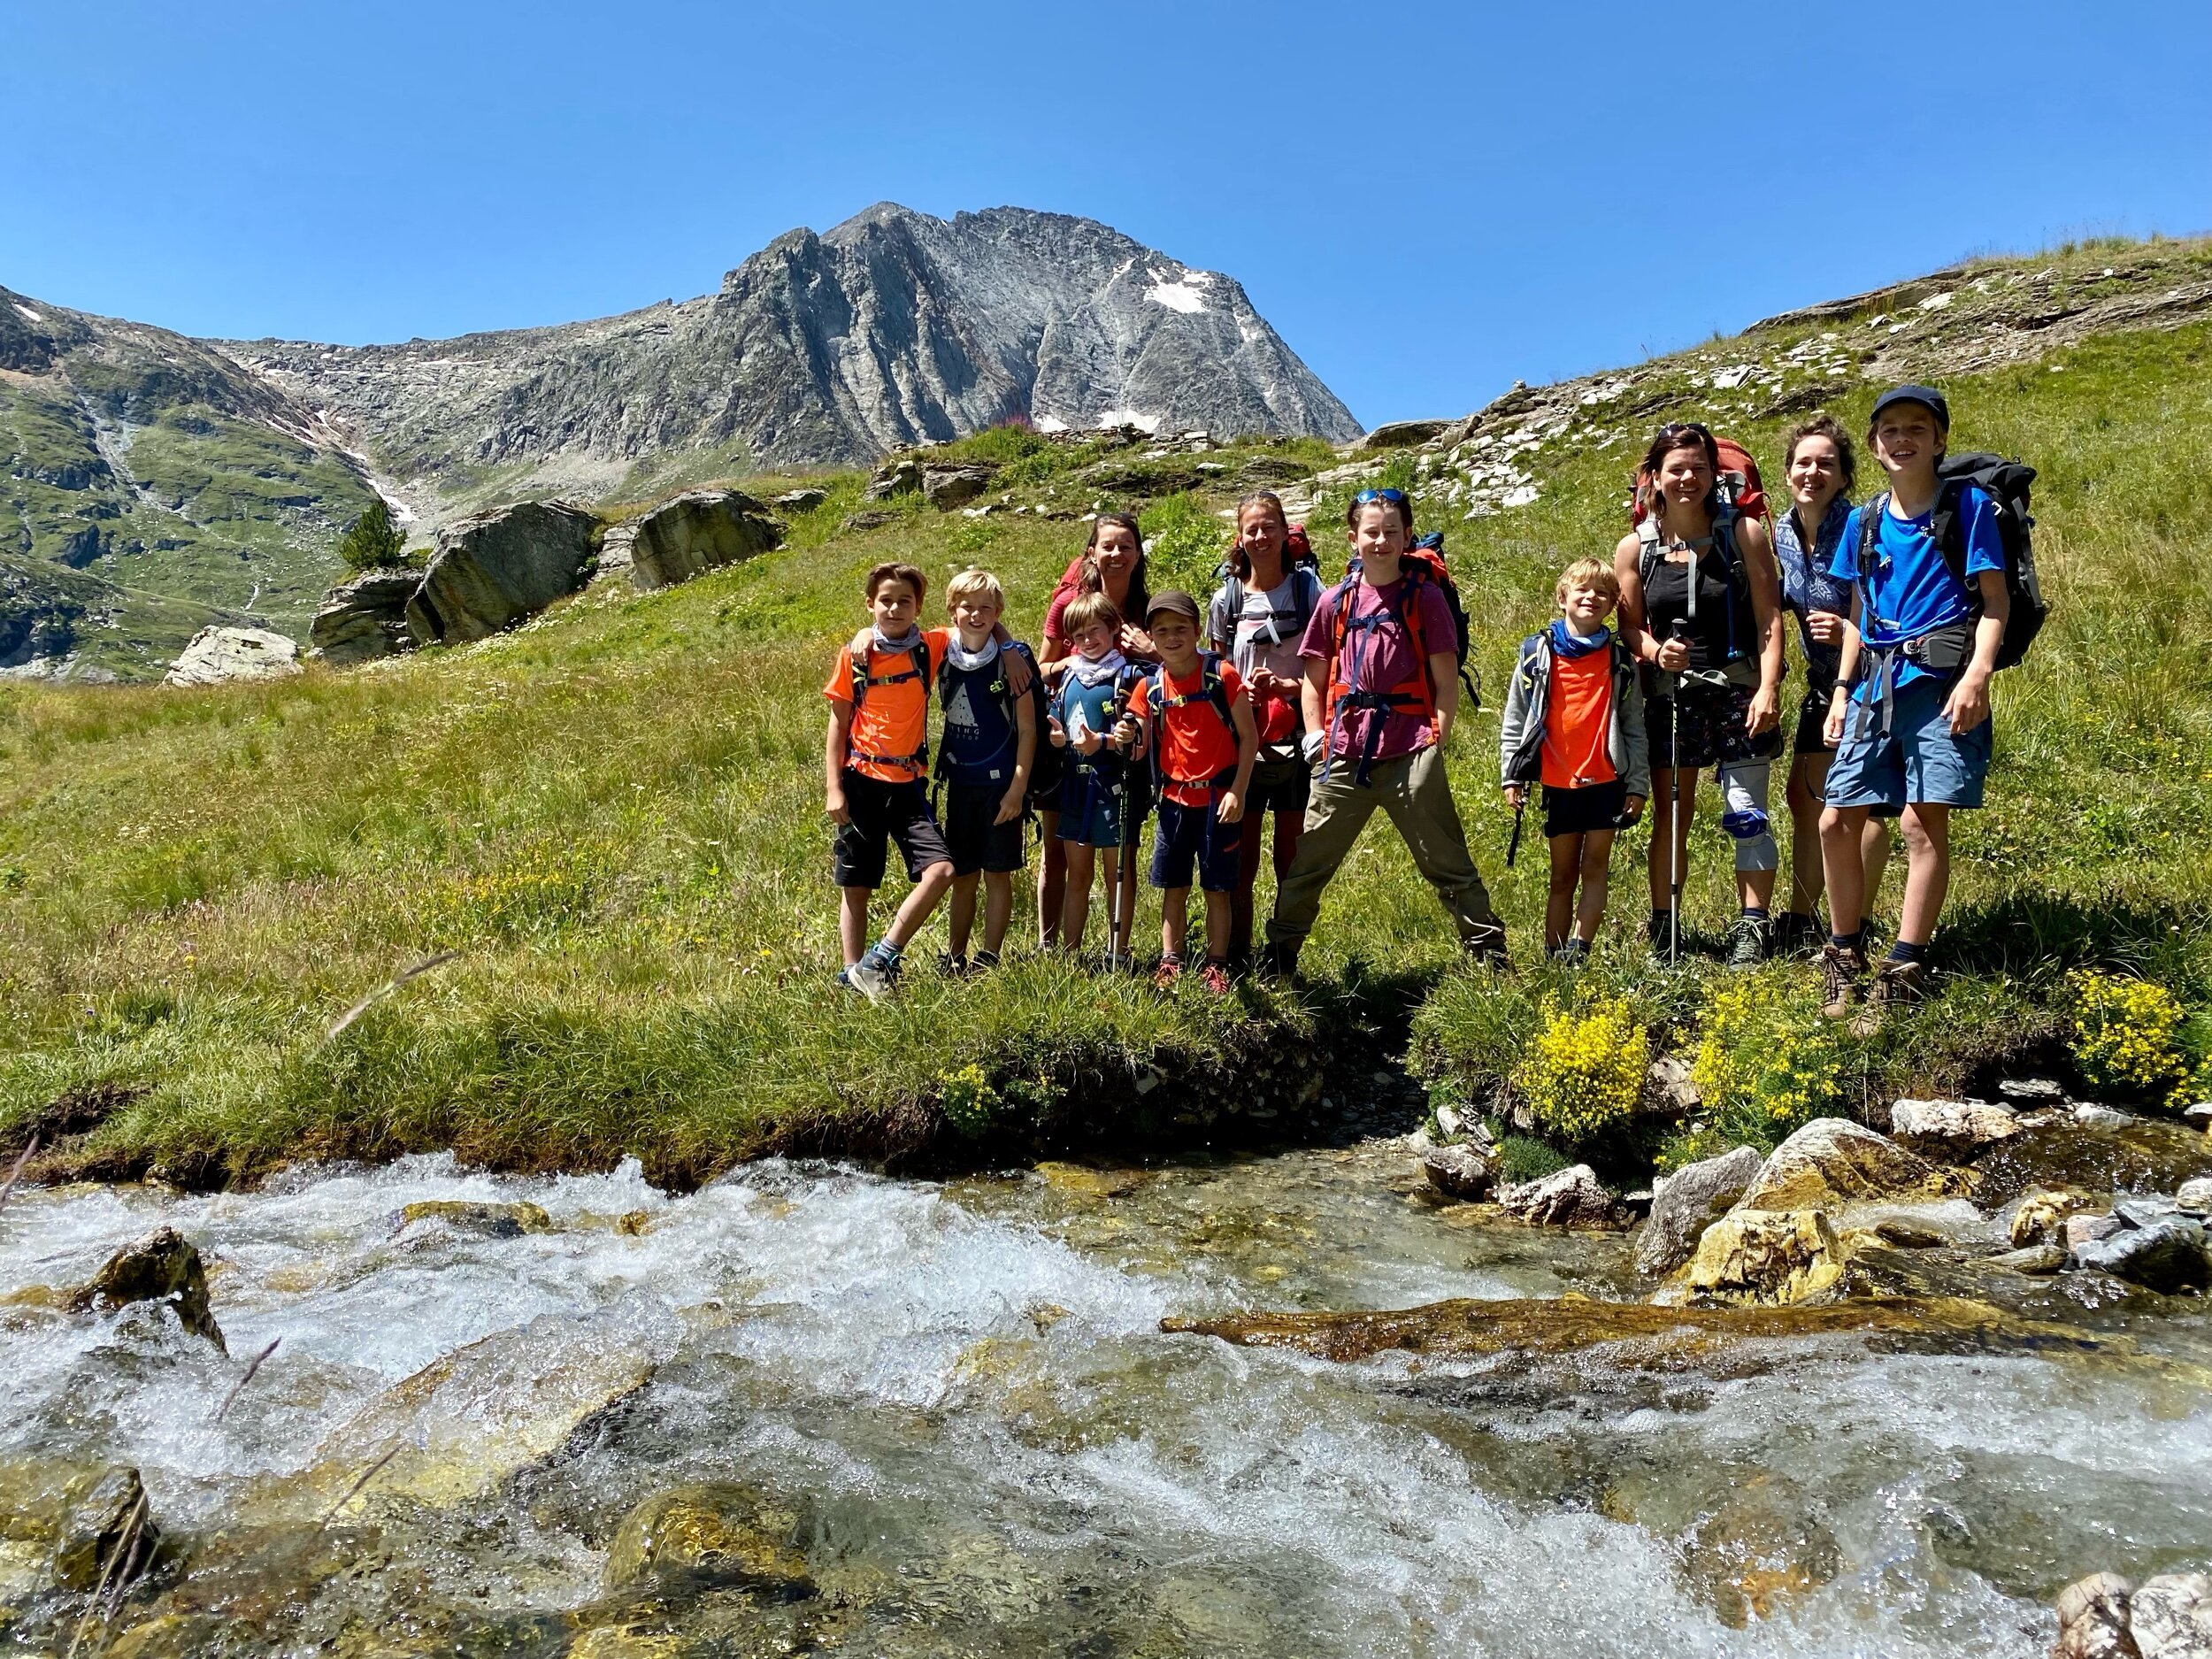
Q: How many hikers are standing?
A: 11